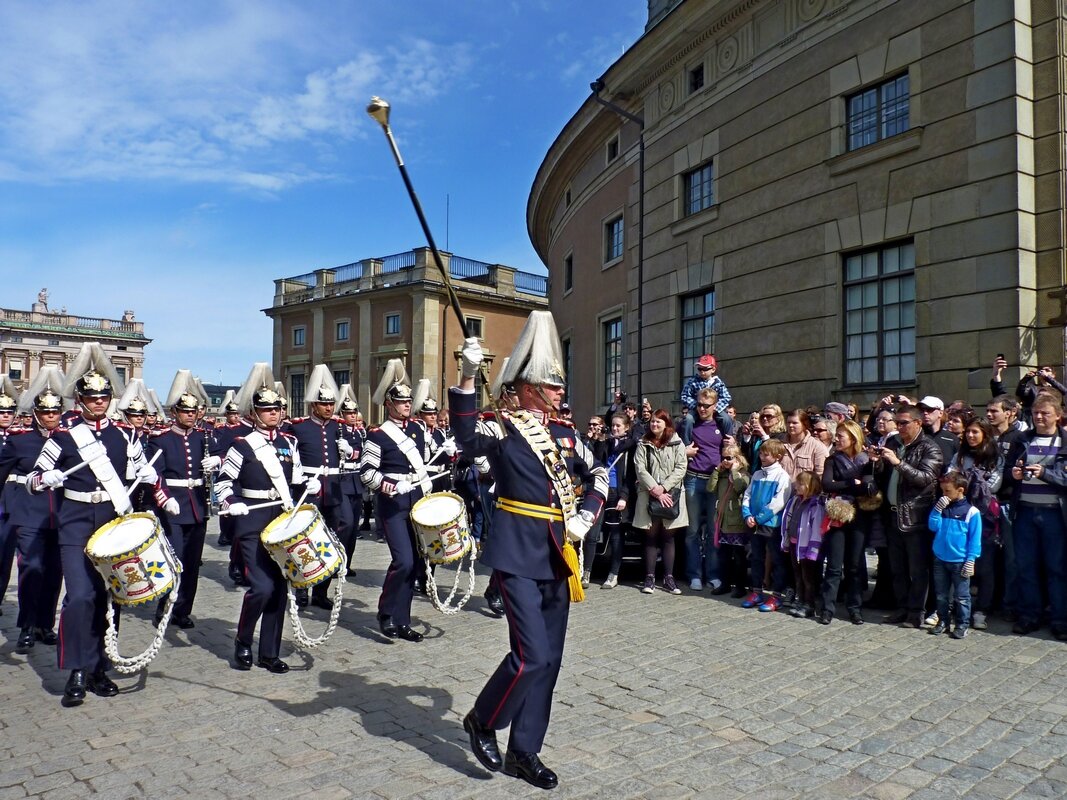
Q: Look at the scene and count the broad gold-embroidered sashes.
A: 1